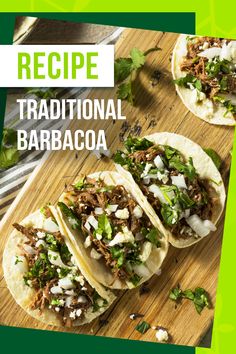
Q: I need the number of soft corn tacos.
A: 4